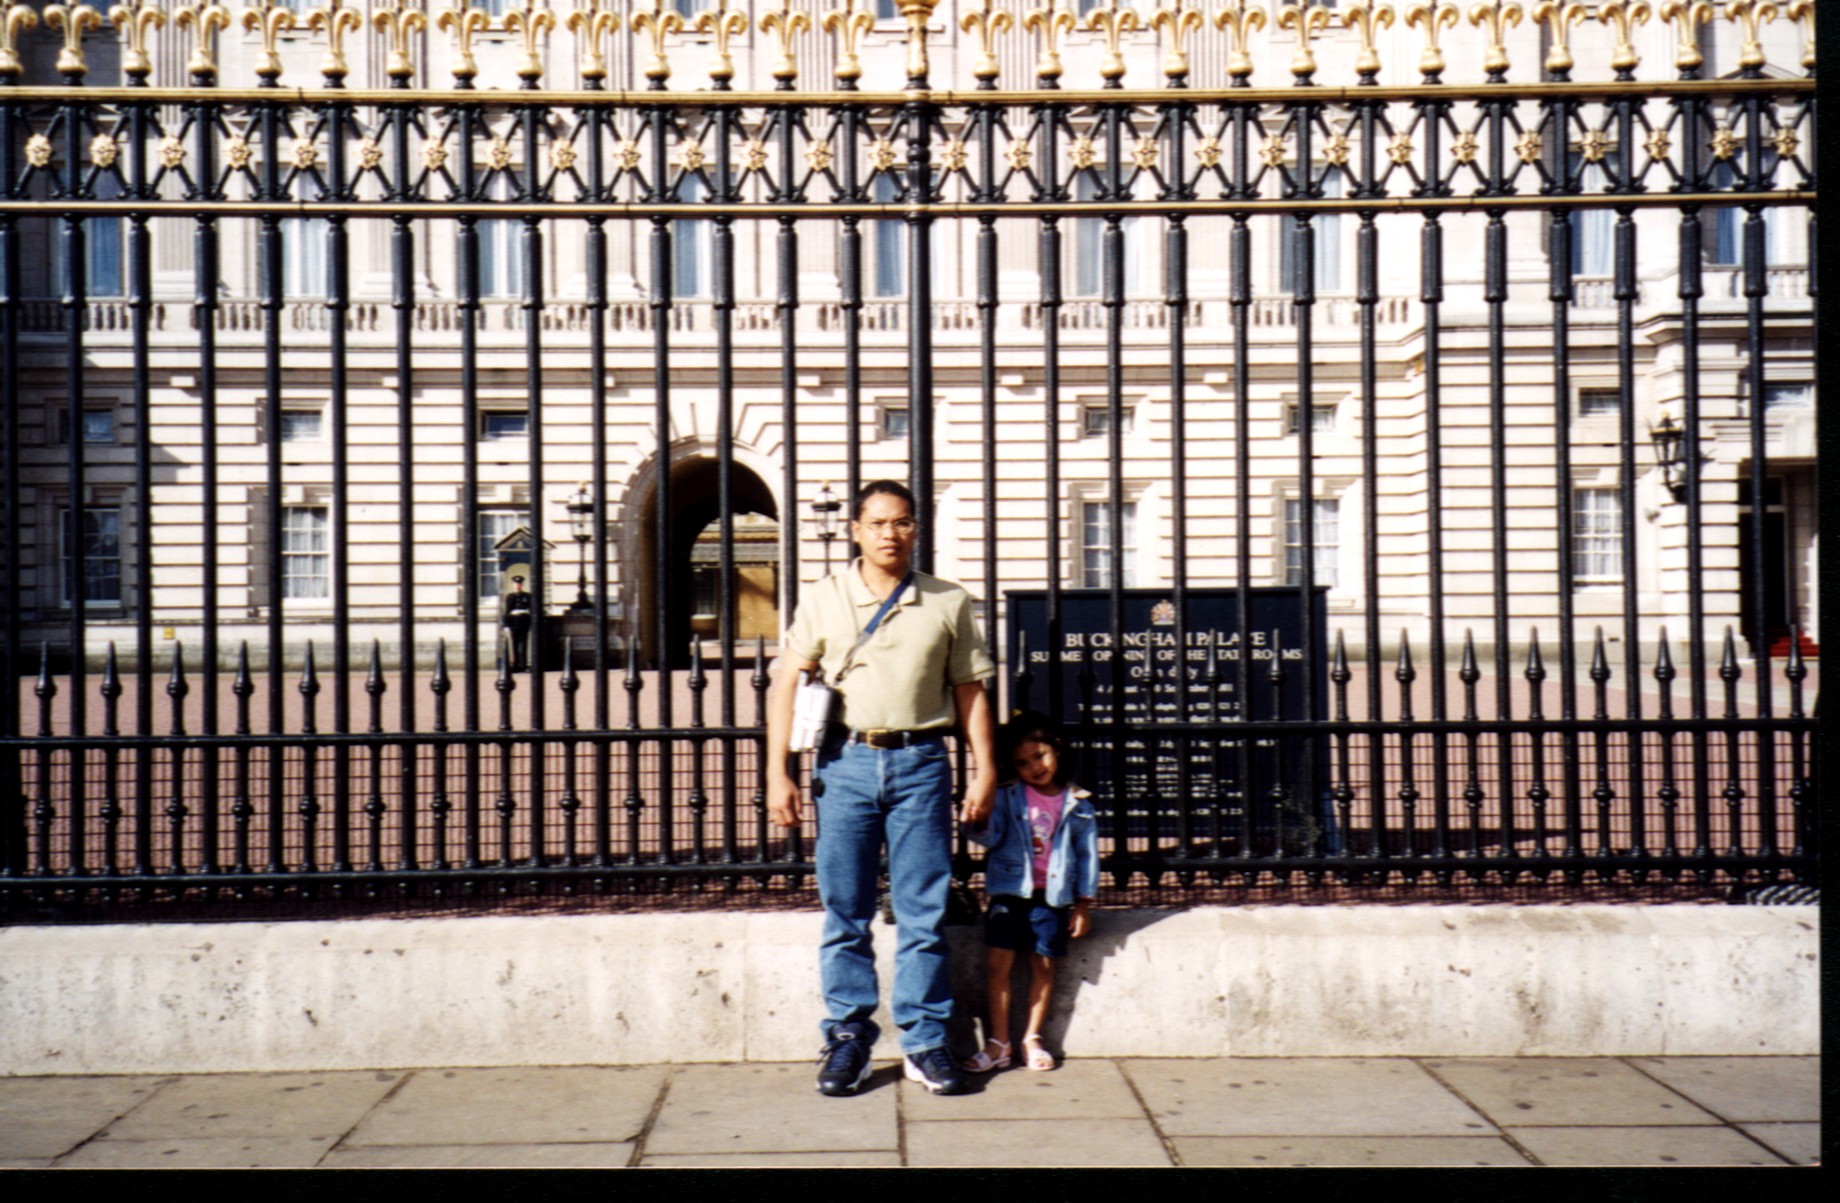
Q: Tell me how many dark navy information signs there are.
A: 1